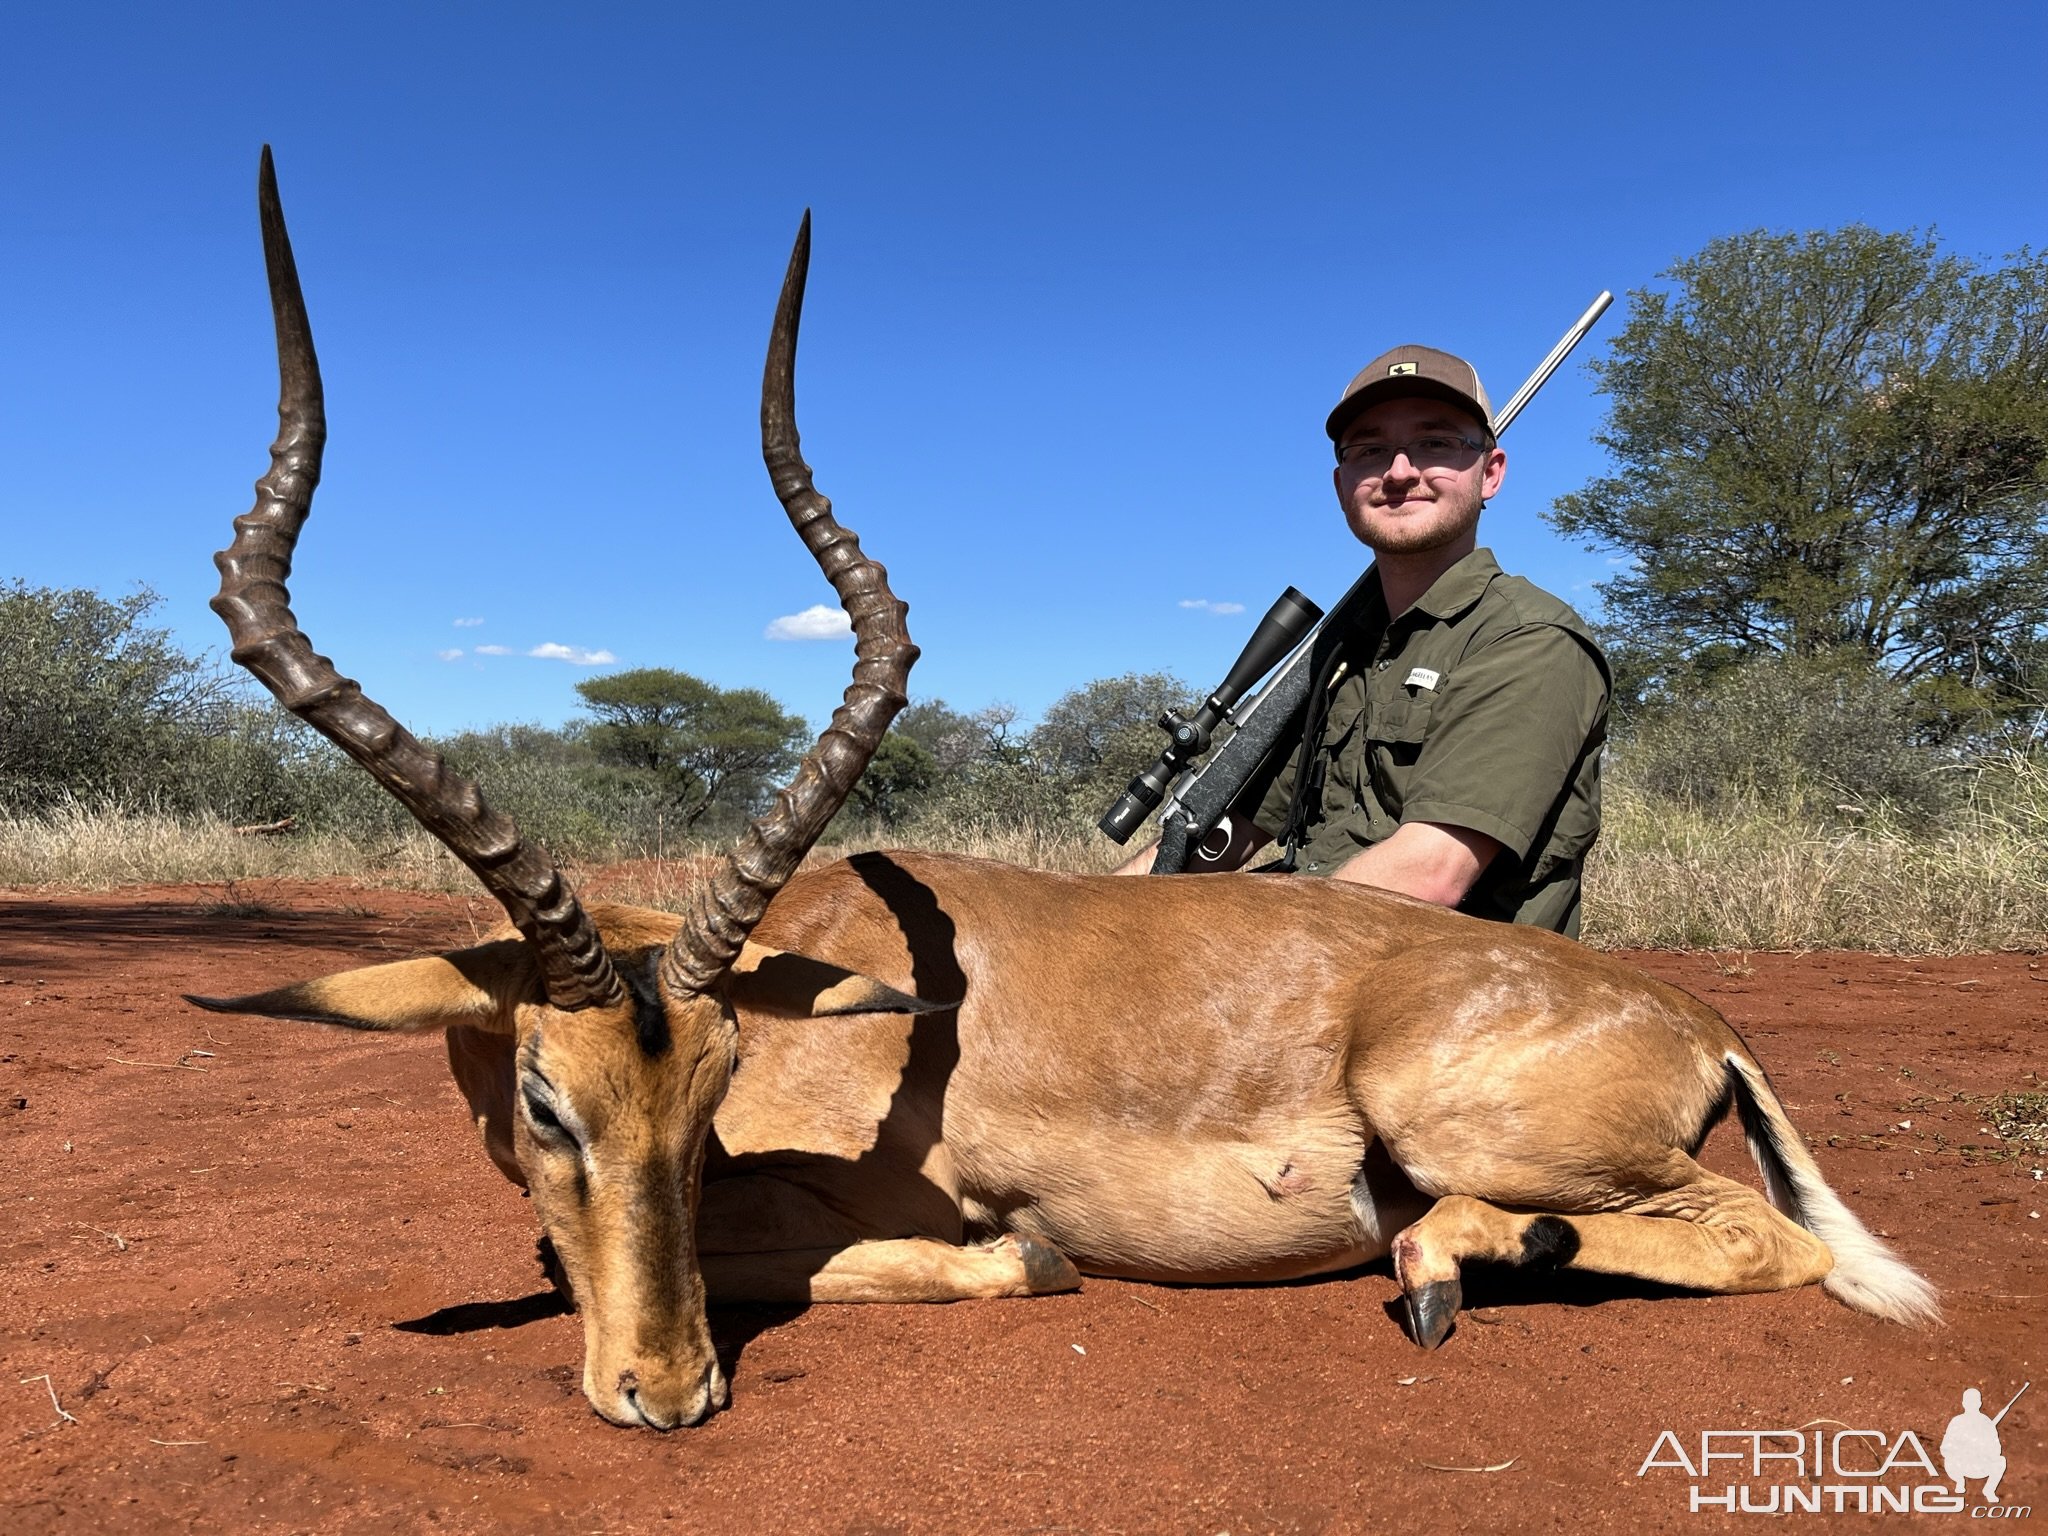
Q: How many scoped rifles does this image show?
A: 1